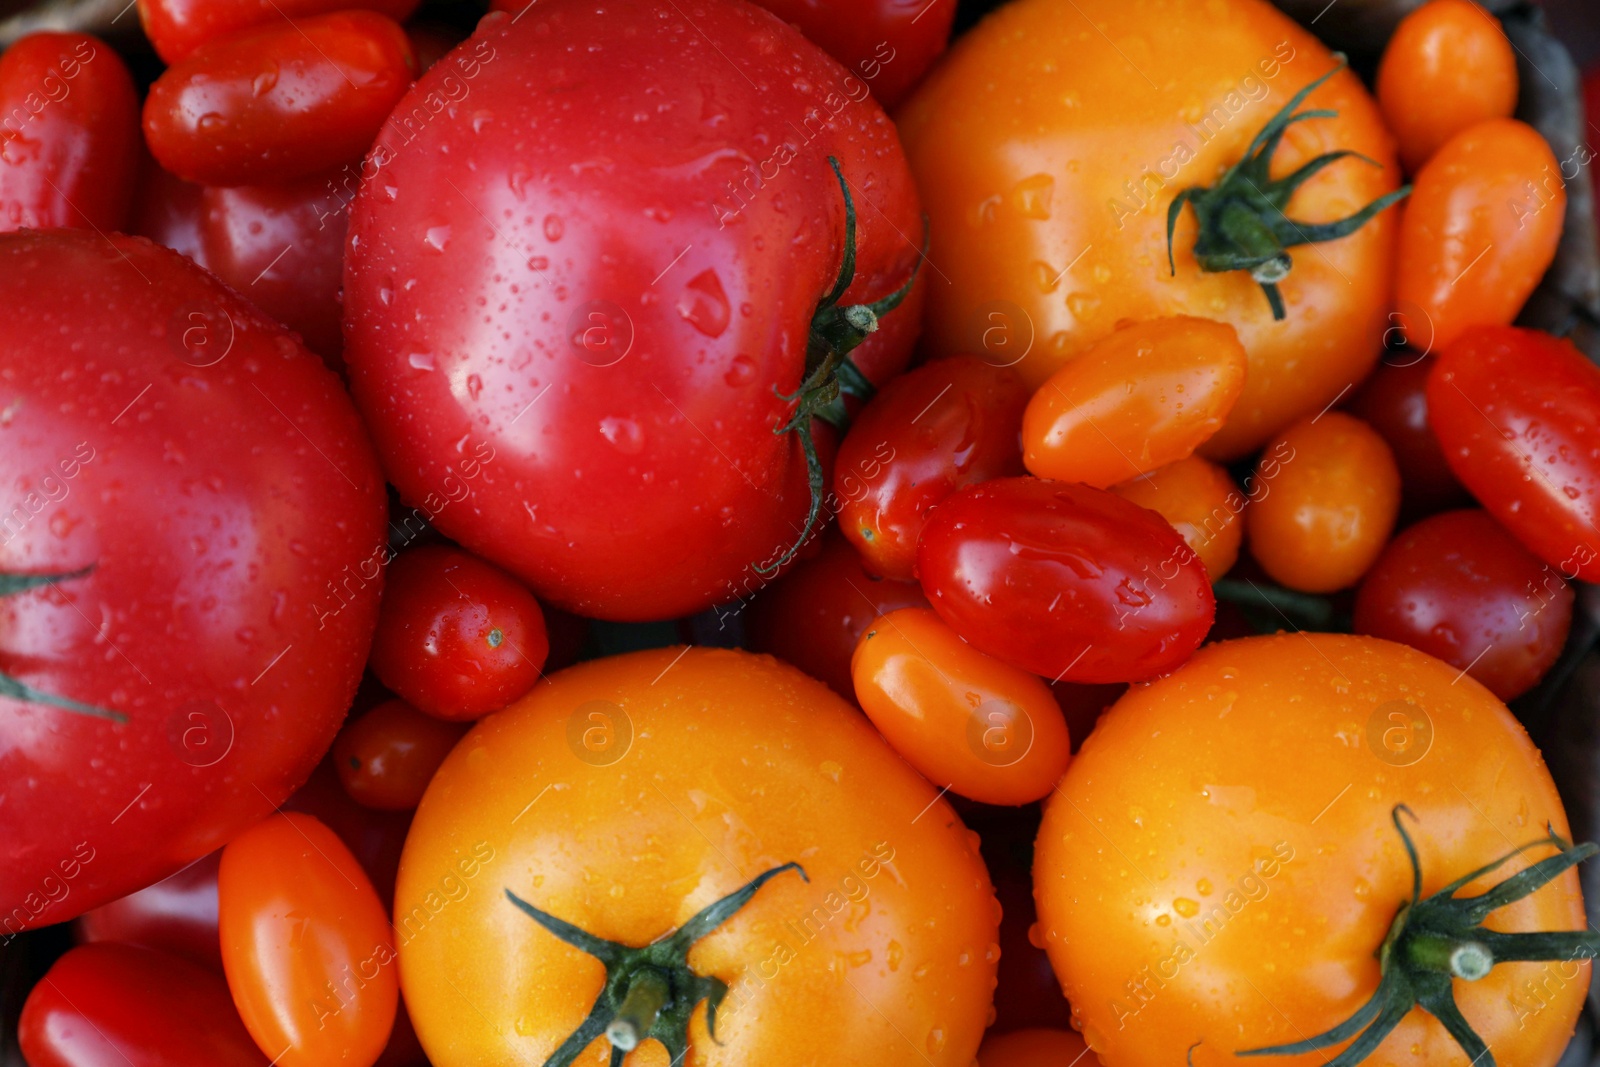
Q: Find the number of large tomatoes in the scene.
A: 5